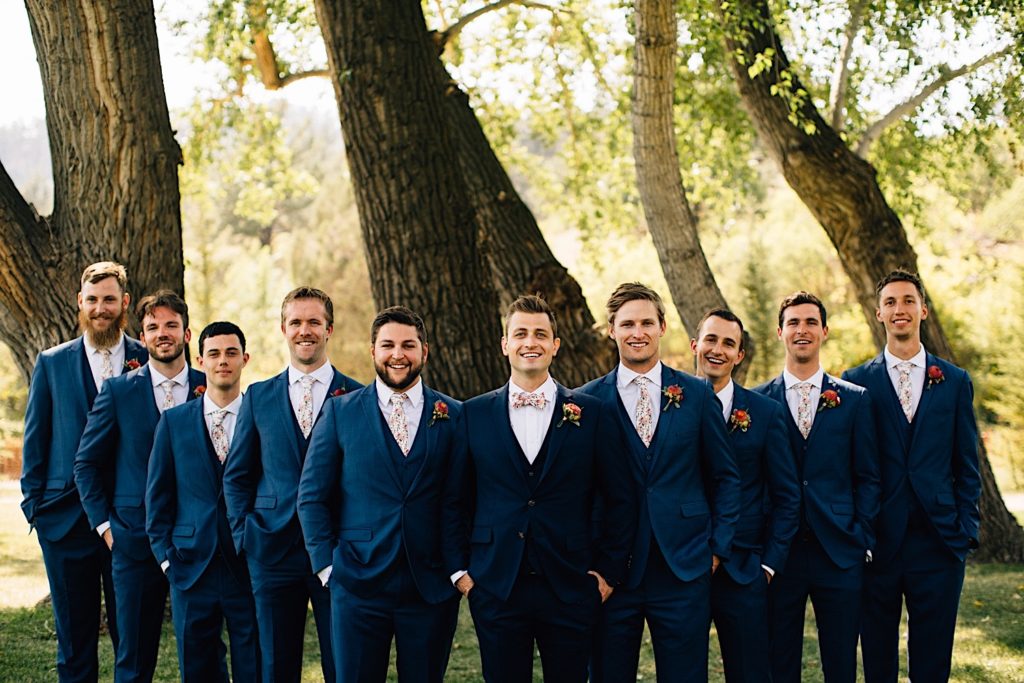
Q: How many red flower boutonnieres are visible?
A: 9